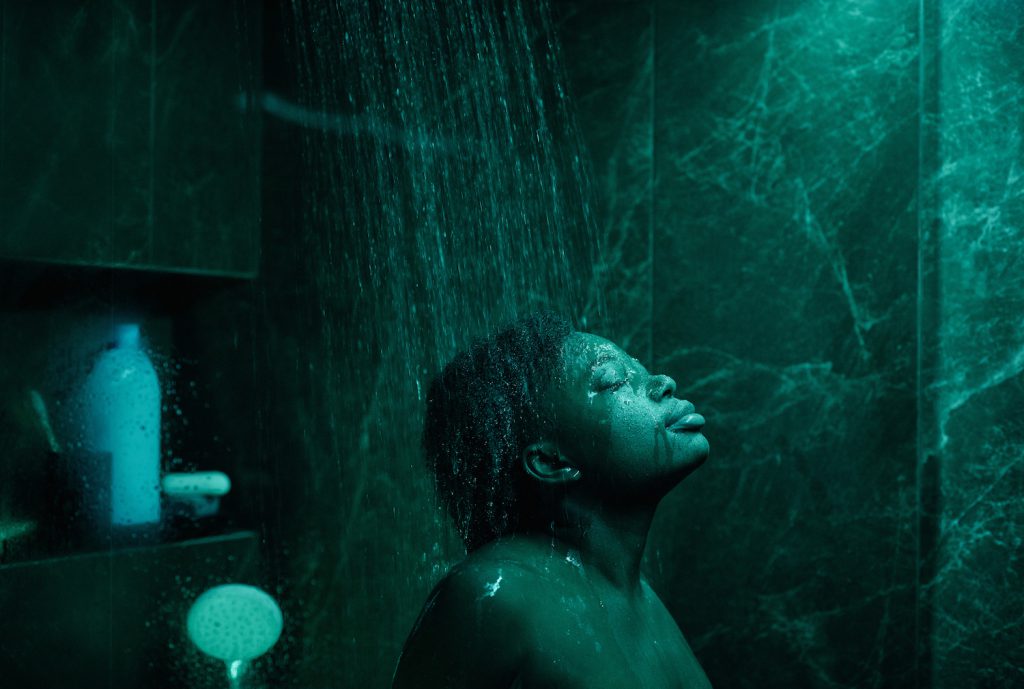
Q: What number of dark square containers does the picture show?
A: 1